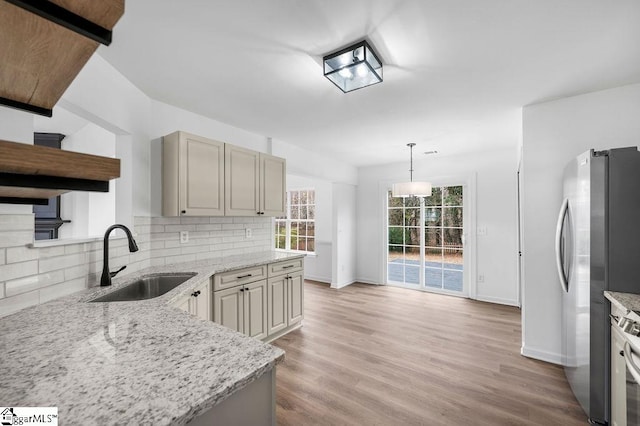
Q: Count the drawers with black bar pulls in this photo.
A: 2